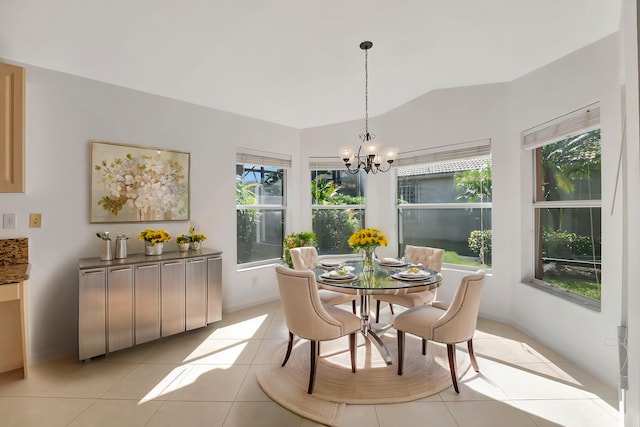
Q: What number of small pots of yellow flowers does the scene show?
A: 3